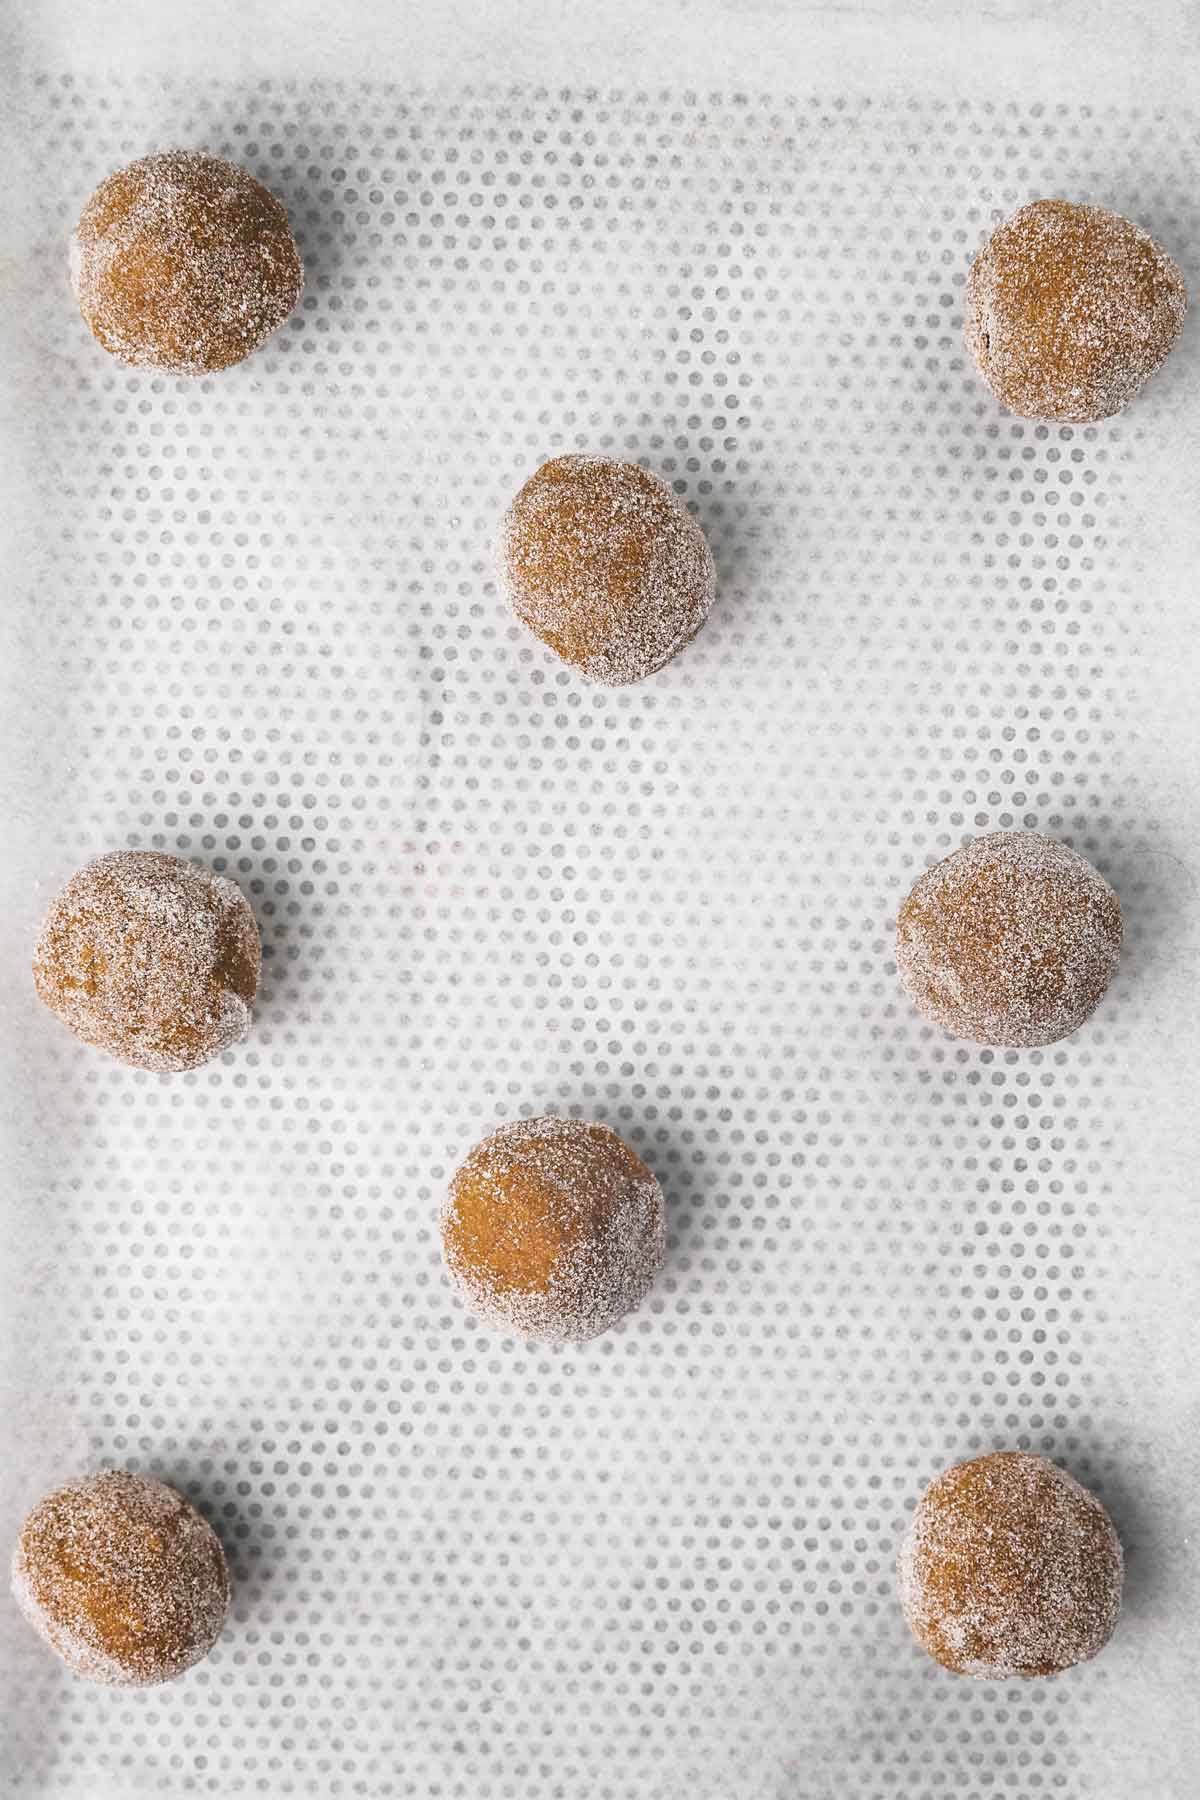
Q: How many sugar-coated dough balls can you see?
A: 8